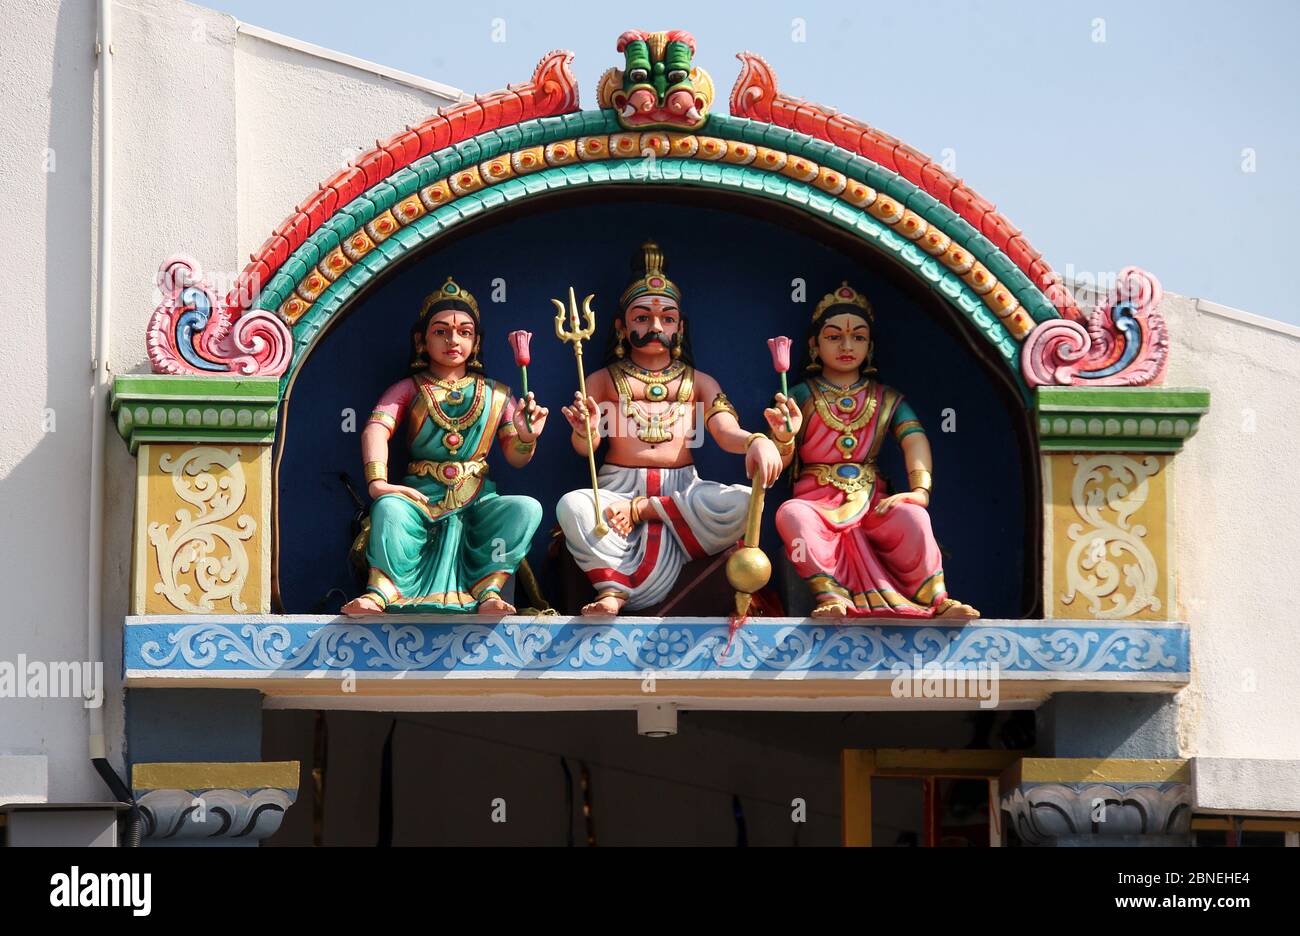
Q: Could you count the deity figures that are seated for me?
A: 3